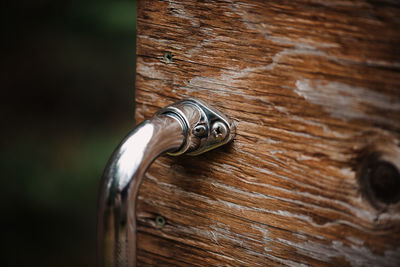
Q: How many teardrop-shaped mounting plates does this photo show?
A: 1